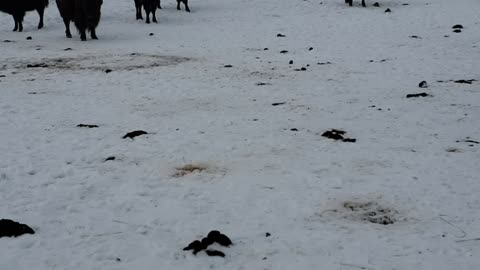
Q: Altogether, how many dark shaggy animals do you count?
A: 5